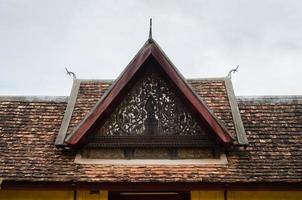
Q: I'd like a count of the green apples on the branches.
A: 0